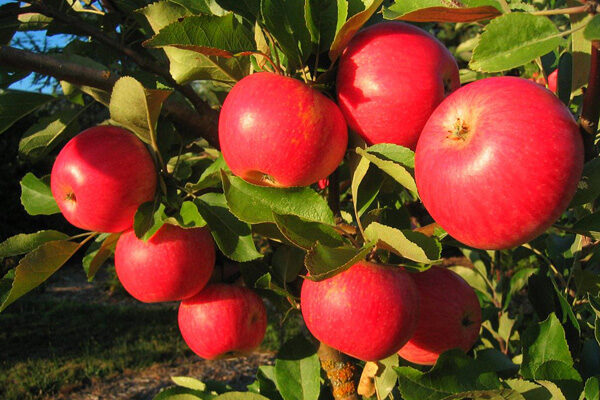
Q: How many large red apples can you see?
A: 8